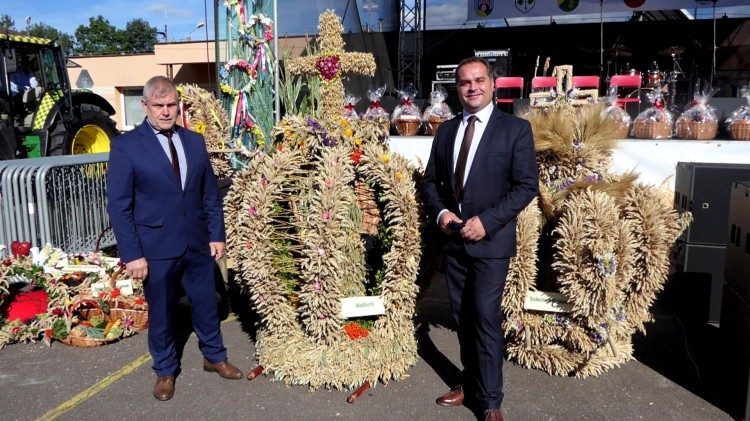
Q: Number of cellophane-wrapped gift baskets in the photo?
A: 8